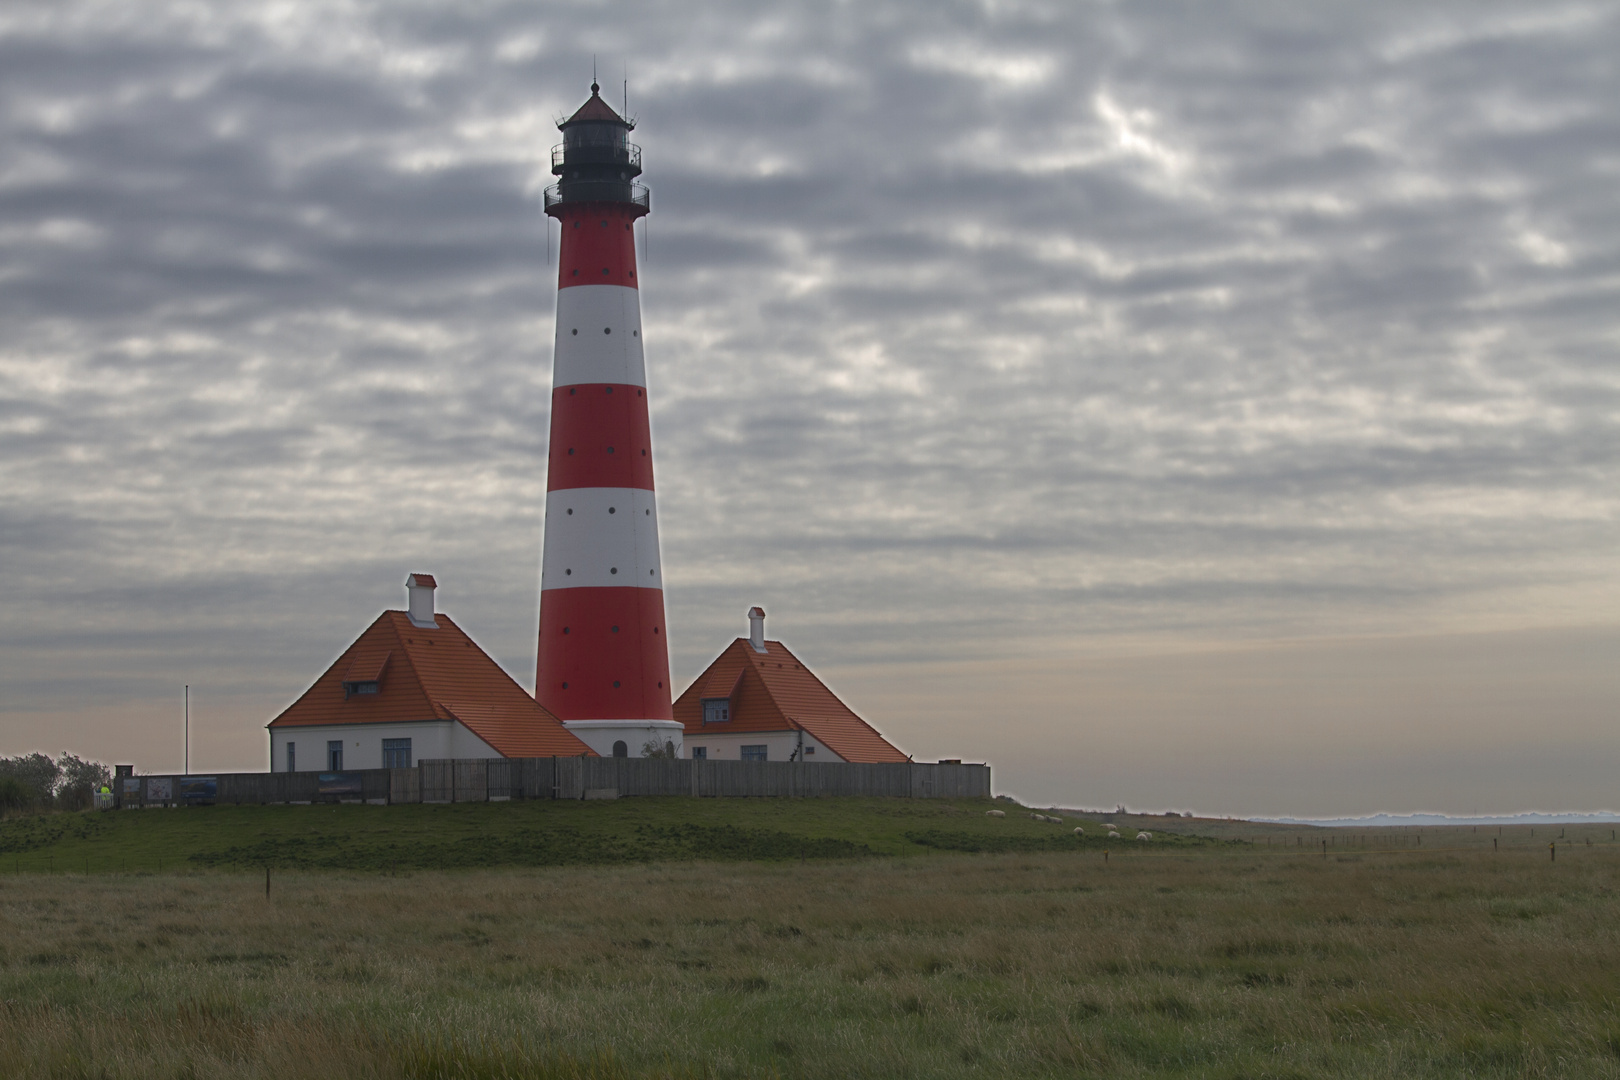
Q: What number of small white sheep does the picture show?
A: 8